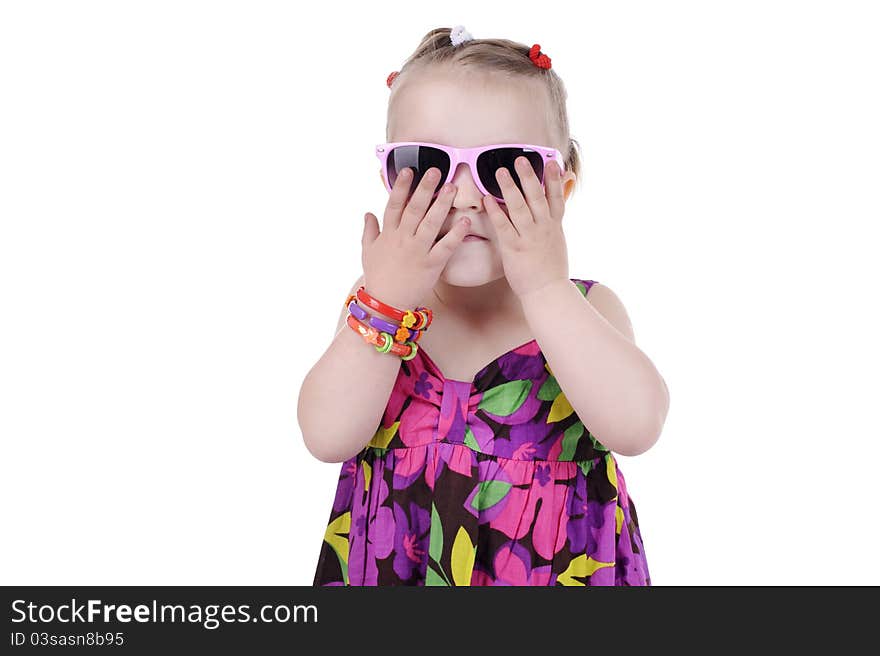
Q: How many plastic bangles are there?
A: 3